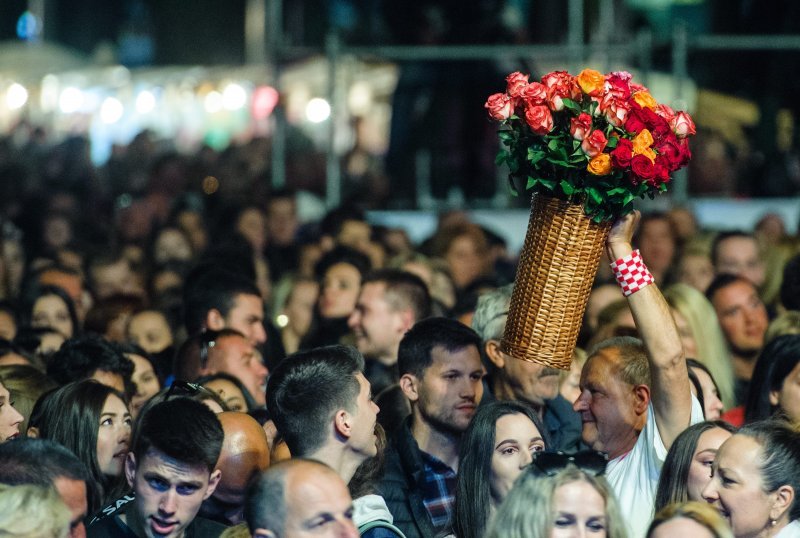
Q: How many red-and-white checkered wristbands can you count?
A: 1